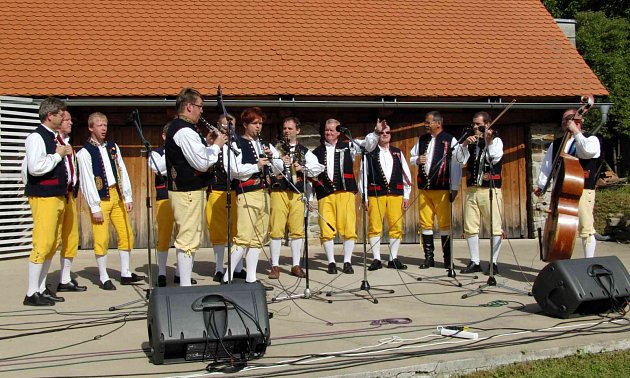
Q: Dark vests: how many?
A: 13